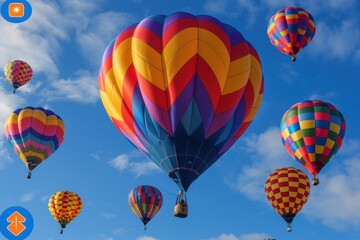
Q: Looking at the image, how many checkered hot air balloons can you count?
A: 5